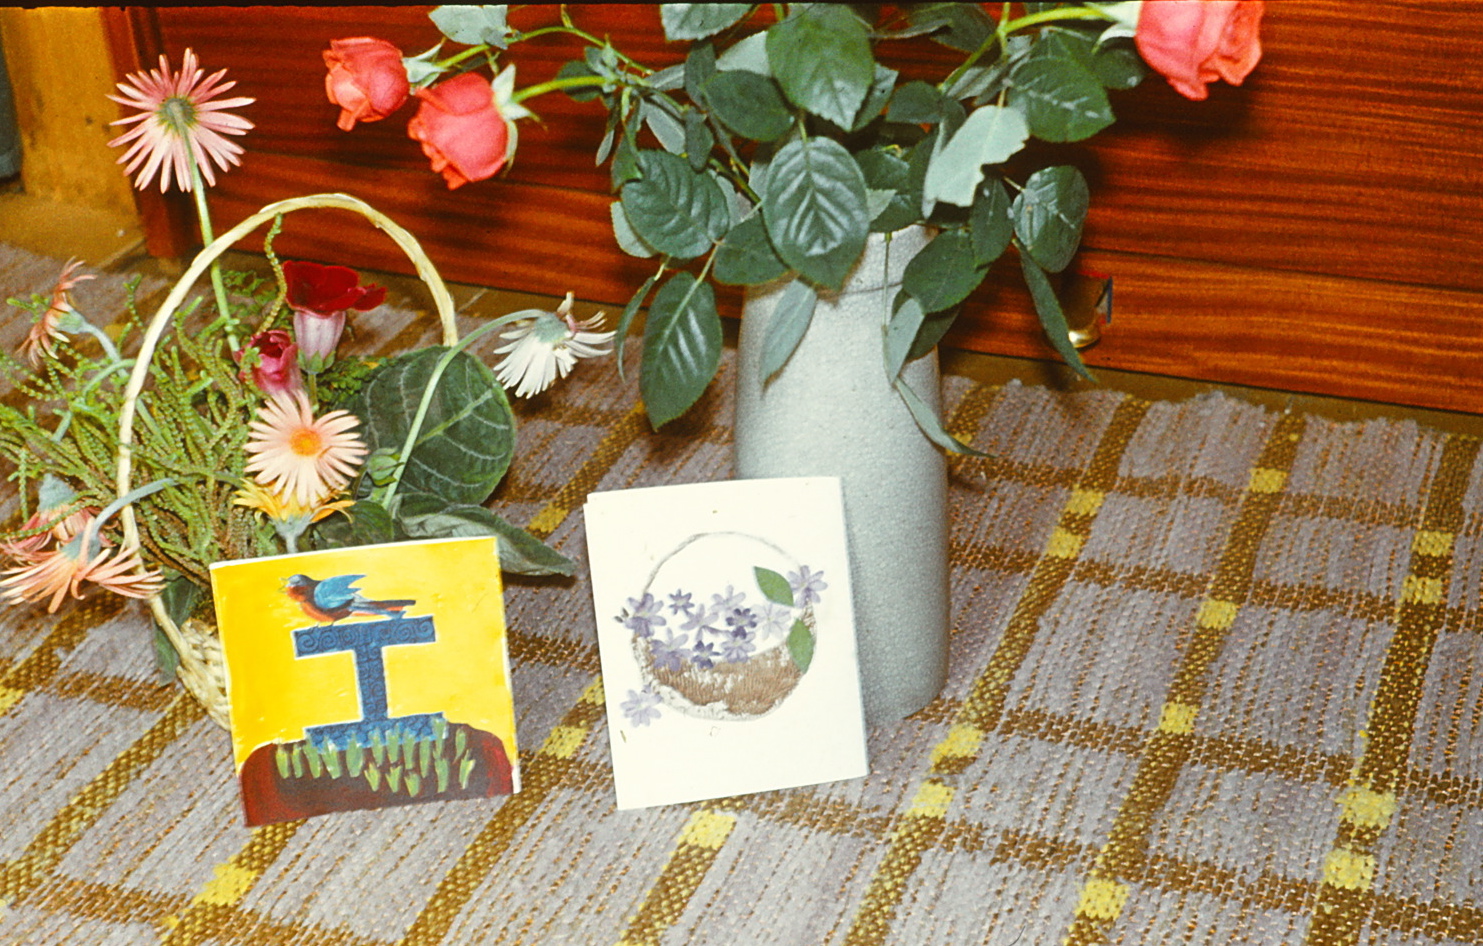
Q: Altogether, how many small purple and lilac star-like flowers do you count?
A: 11